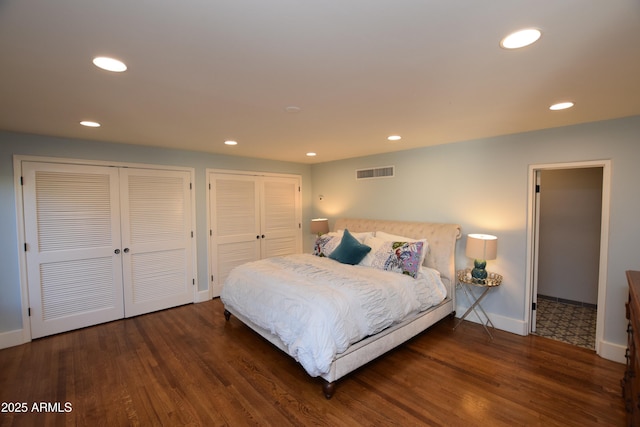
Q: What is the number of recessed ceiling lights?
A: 7